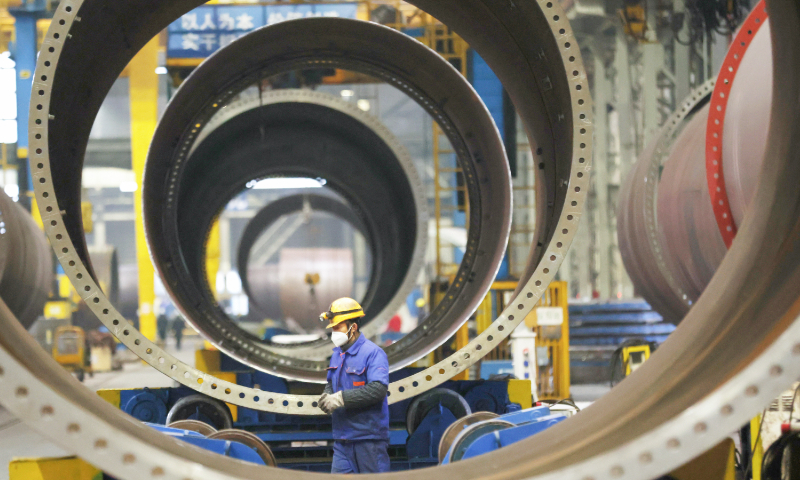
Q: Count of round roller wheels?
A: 6